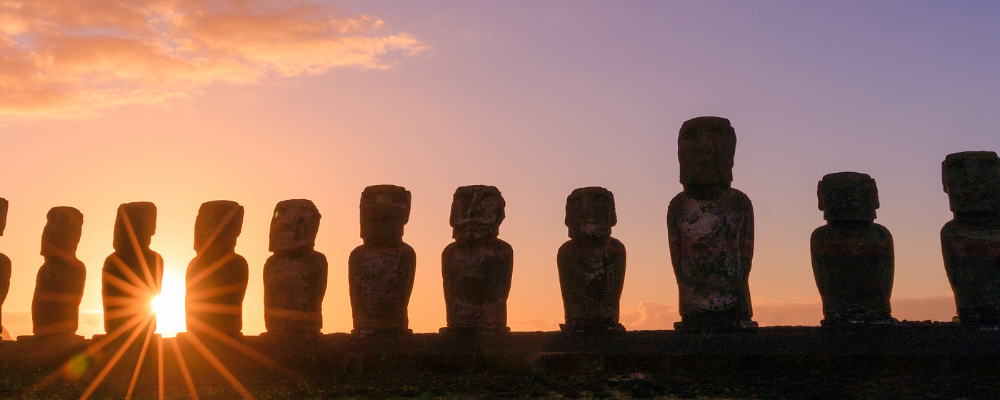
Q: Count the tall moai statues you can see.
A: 11